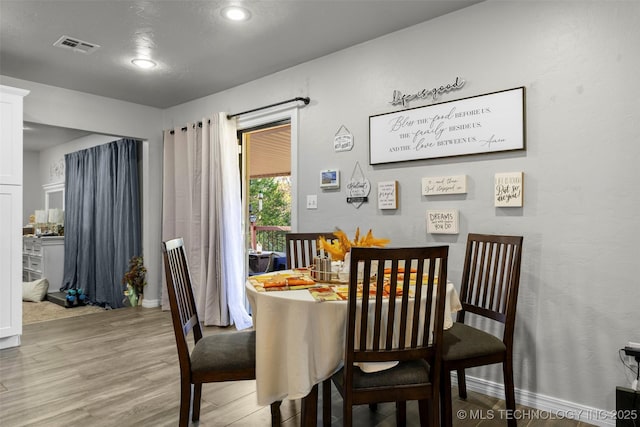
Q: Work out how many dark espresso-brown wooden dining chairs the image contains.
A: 4